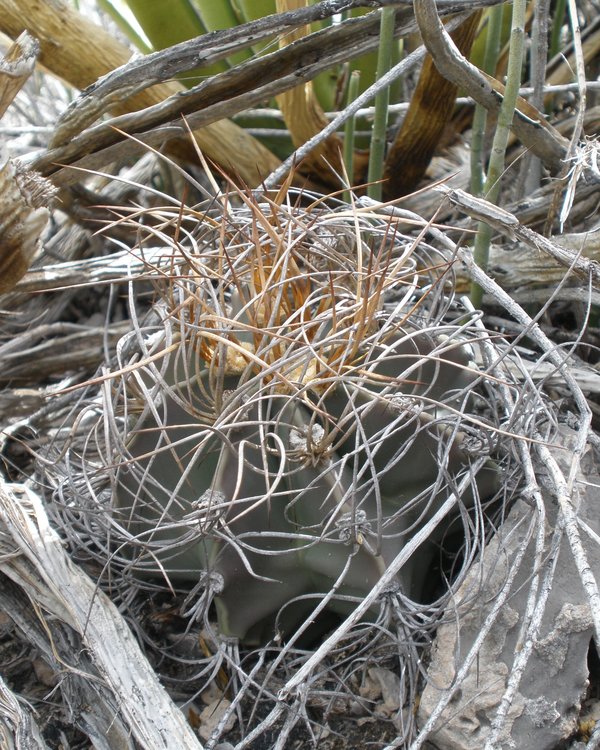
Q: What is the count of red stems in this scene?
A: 0